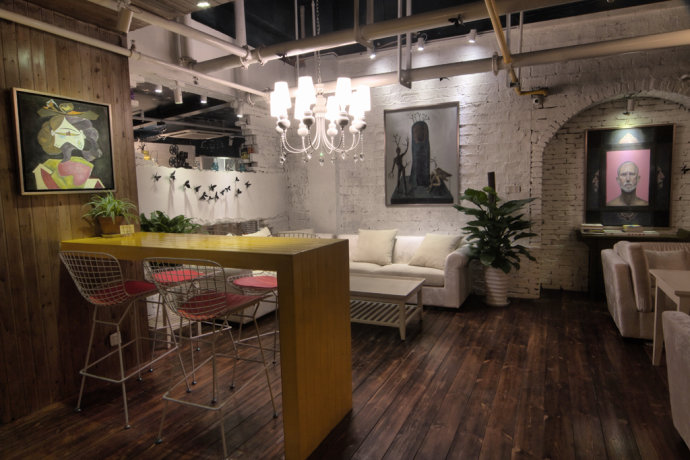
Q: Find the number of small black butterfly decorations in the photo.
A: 13